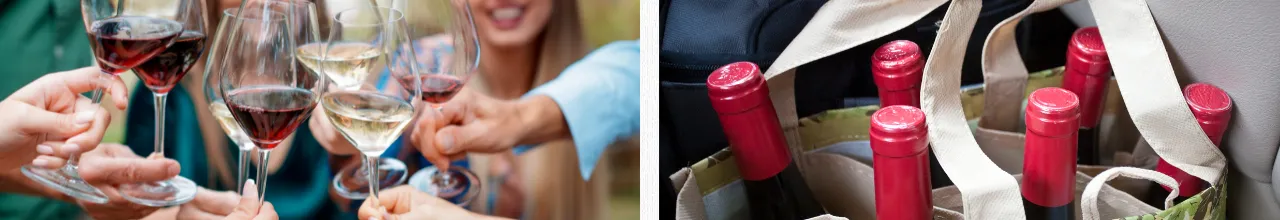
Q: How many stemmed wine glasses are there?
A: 7